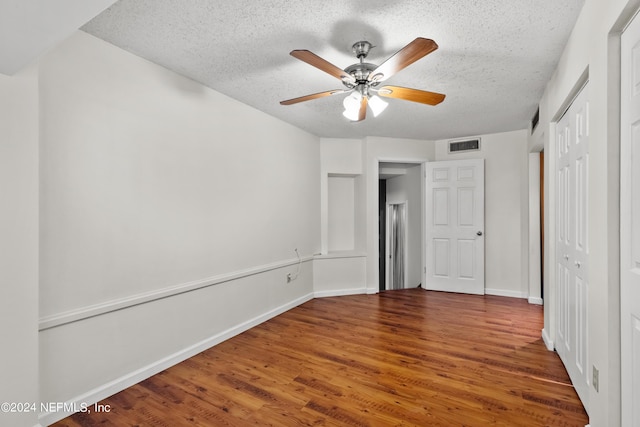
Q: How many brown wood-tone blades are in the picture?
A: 5